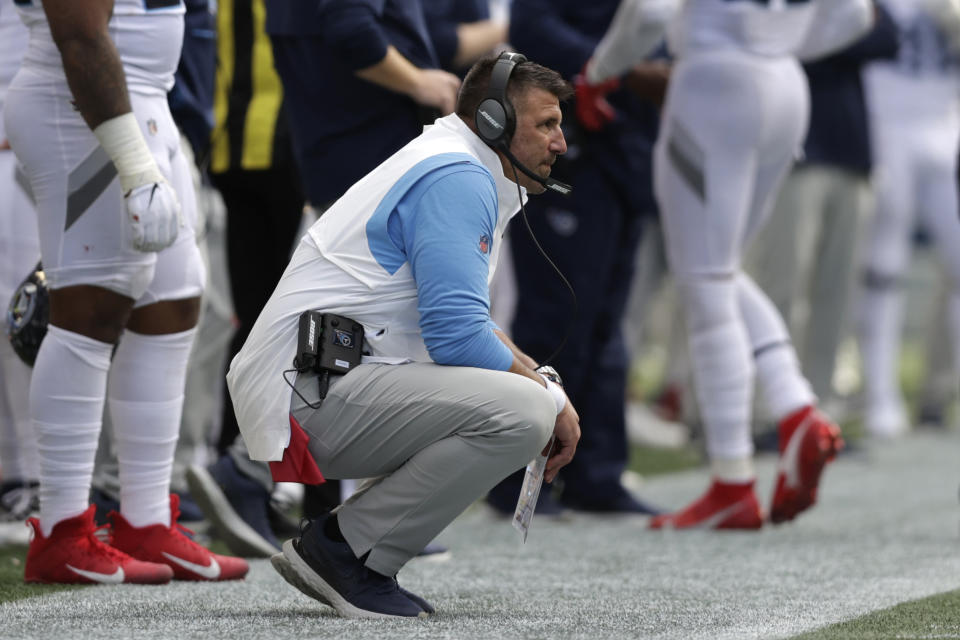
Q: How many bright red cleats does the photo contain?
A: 4